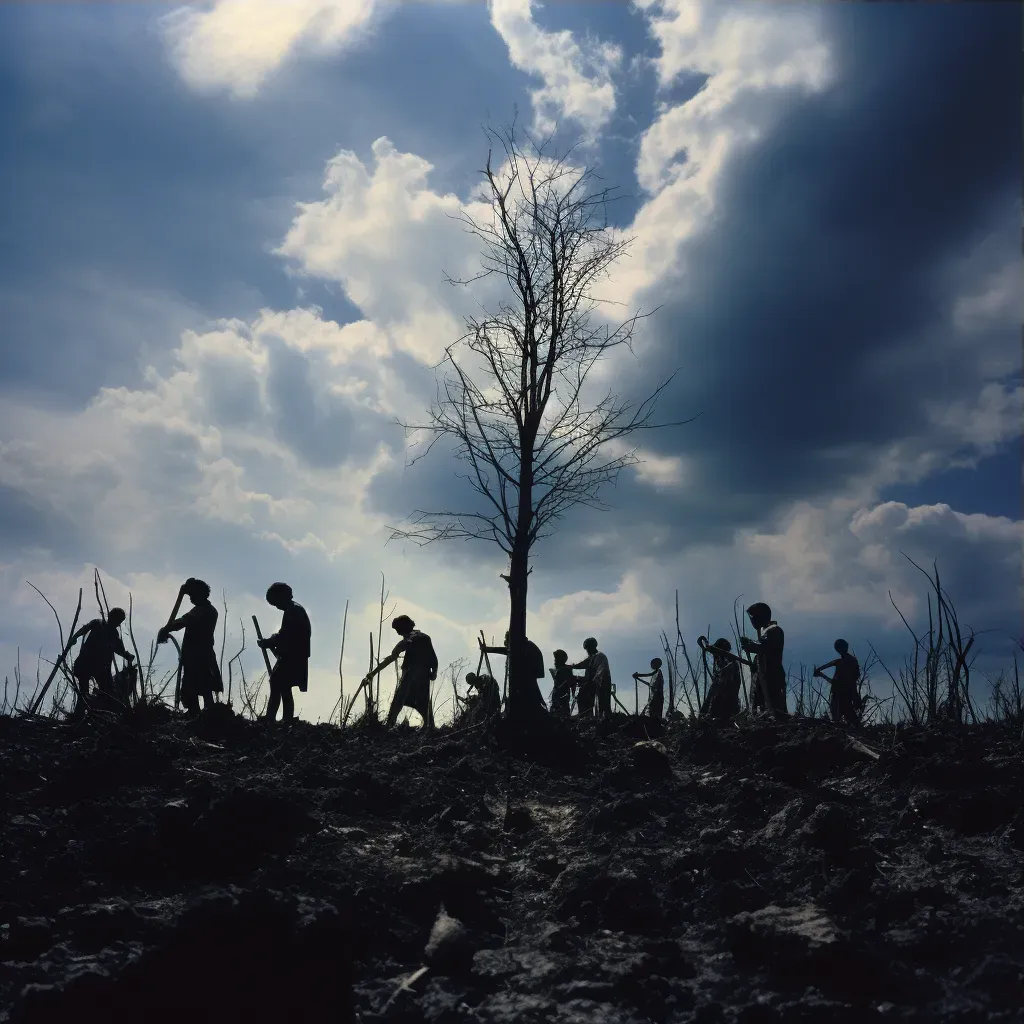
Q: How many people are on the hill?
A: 12